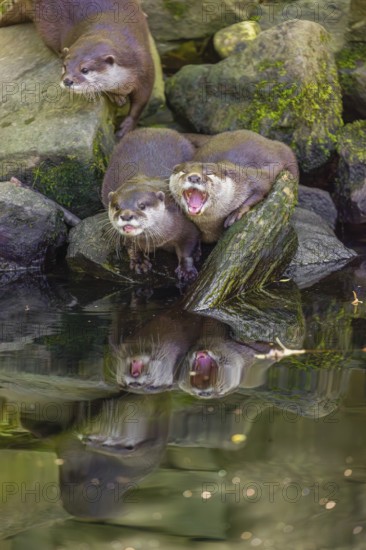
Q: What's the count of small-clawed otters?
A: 3